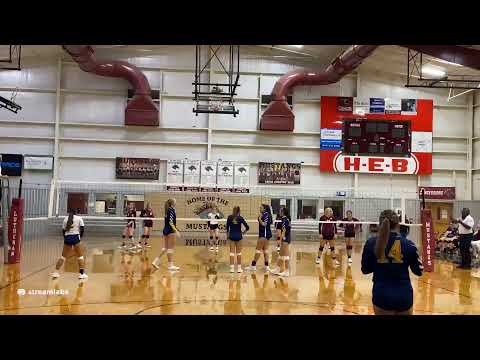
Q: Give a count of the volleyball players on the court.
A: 12